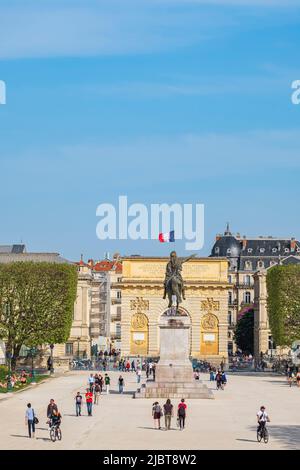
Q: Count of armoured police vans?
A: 0